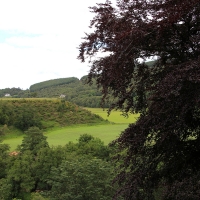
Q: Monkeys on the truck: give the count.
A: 0